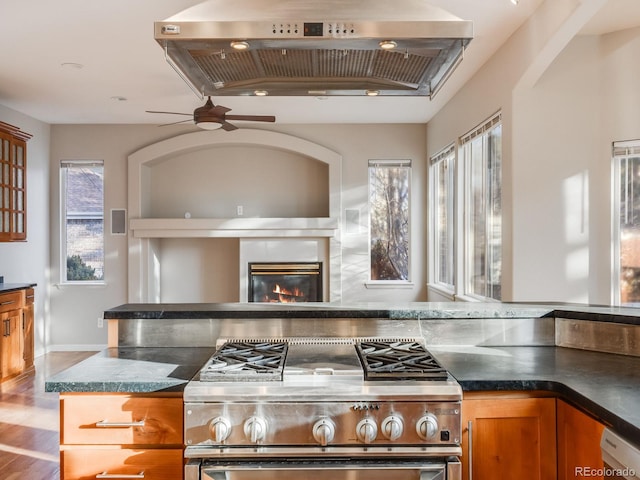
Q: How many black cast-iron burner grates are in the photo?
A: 2